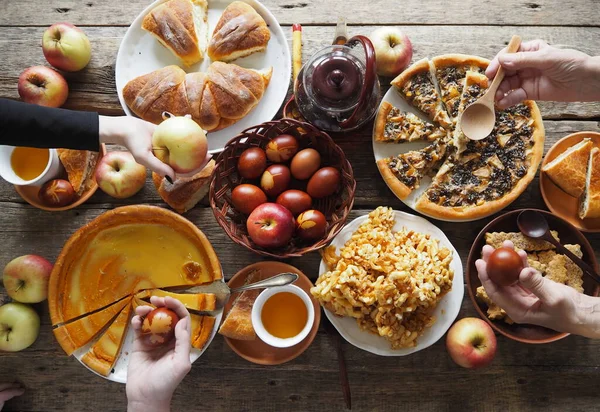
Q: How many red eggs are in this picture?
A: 11